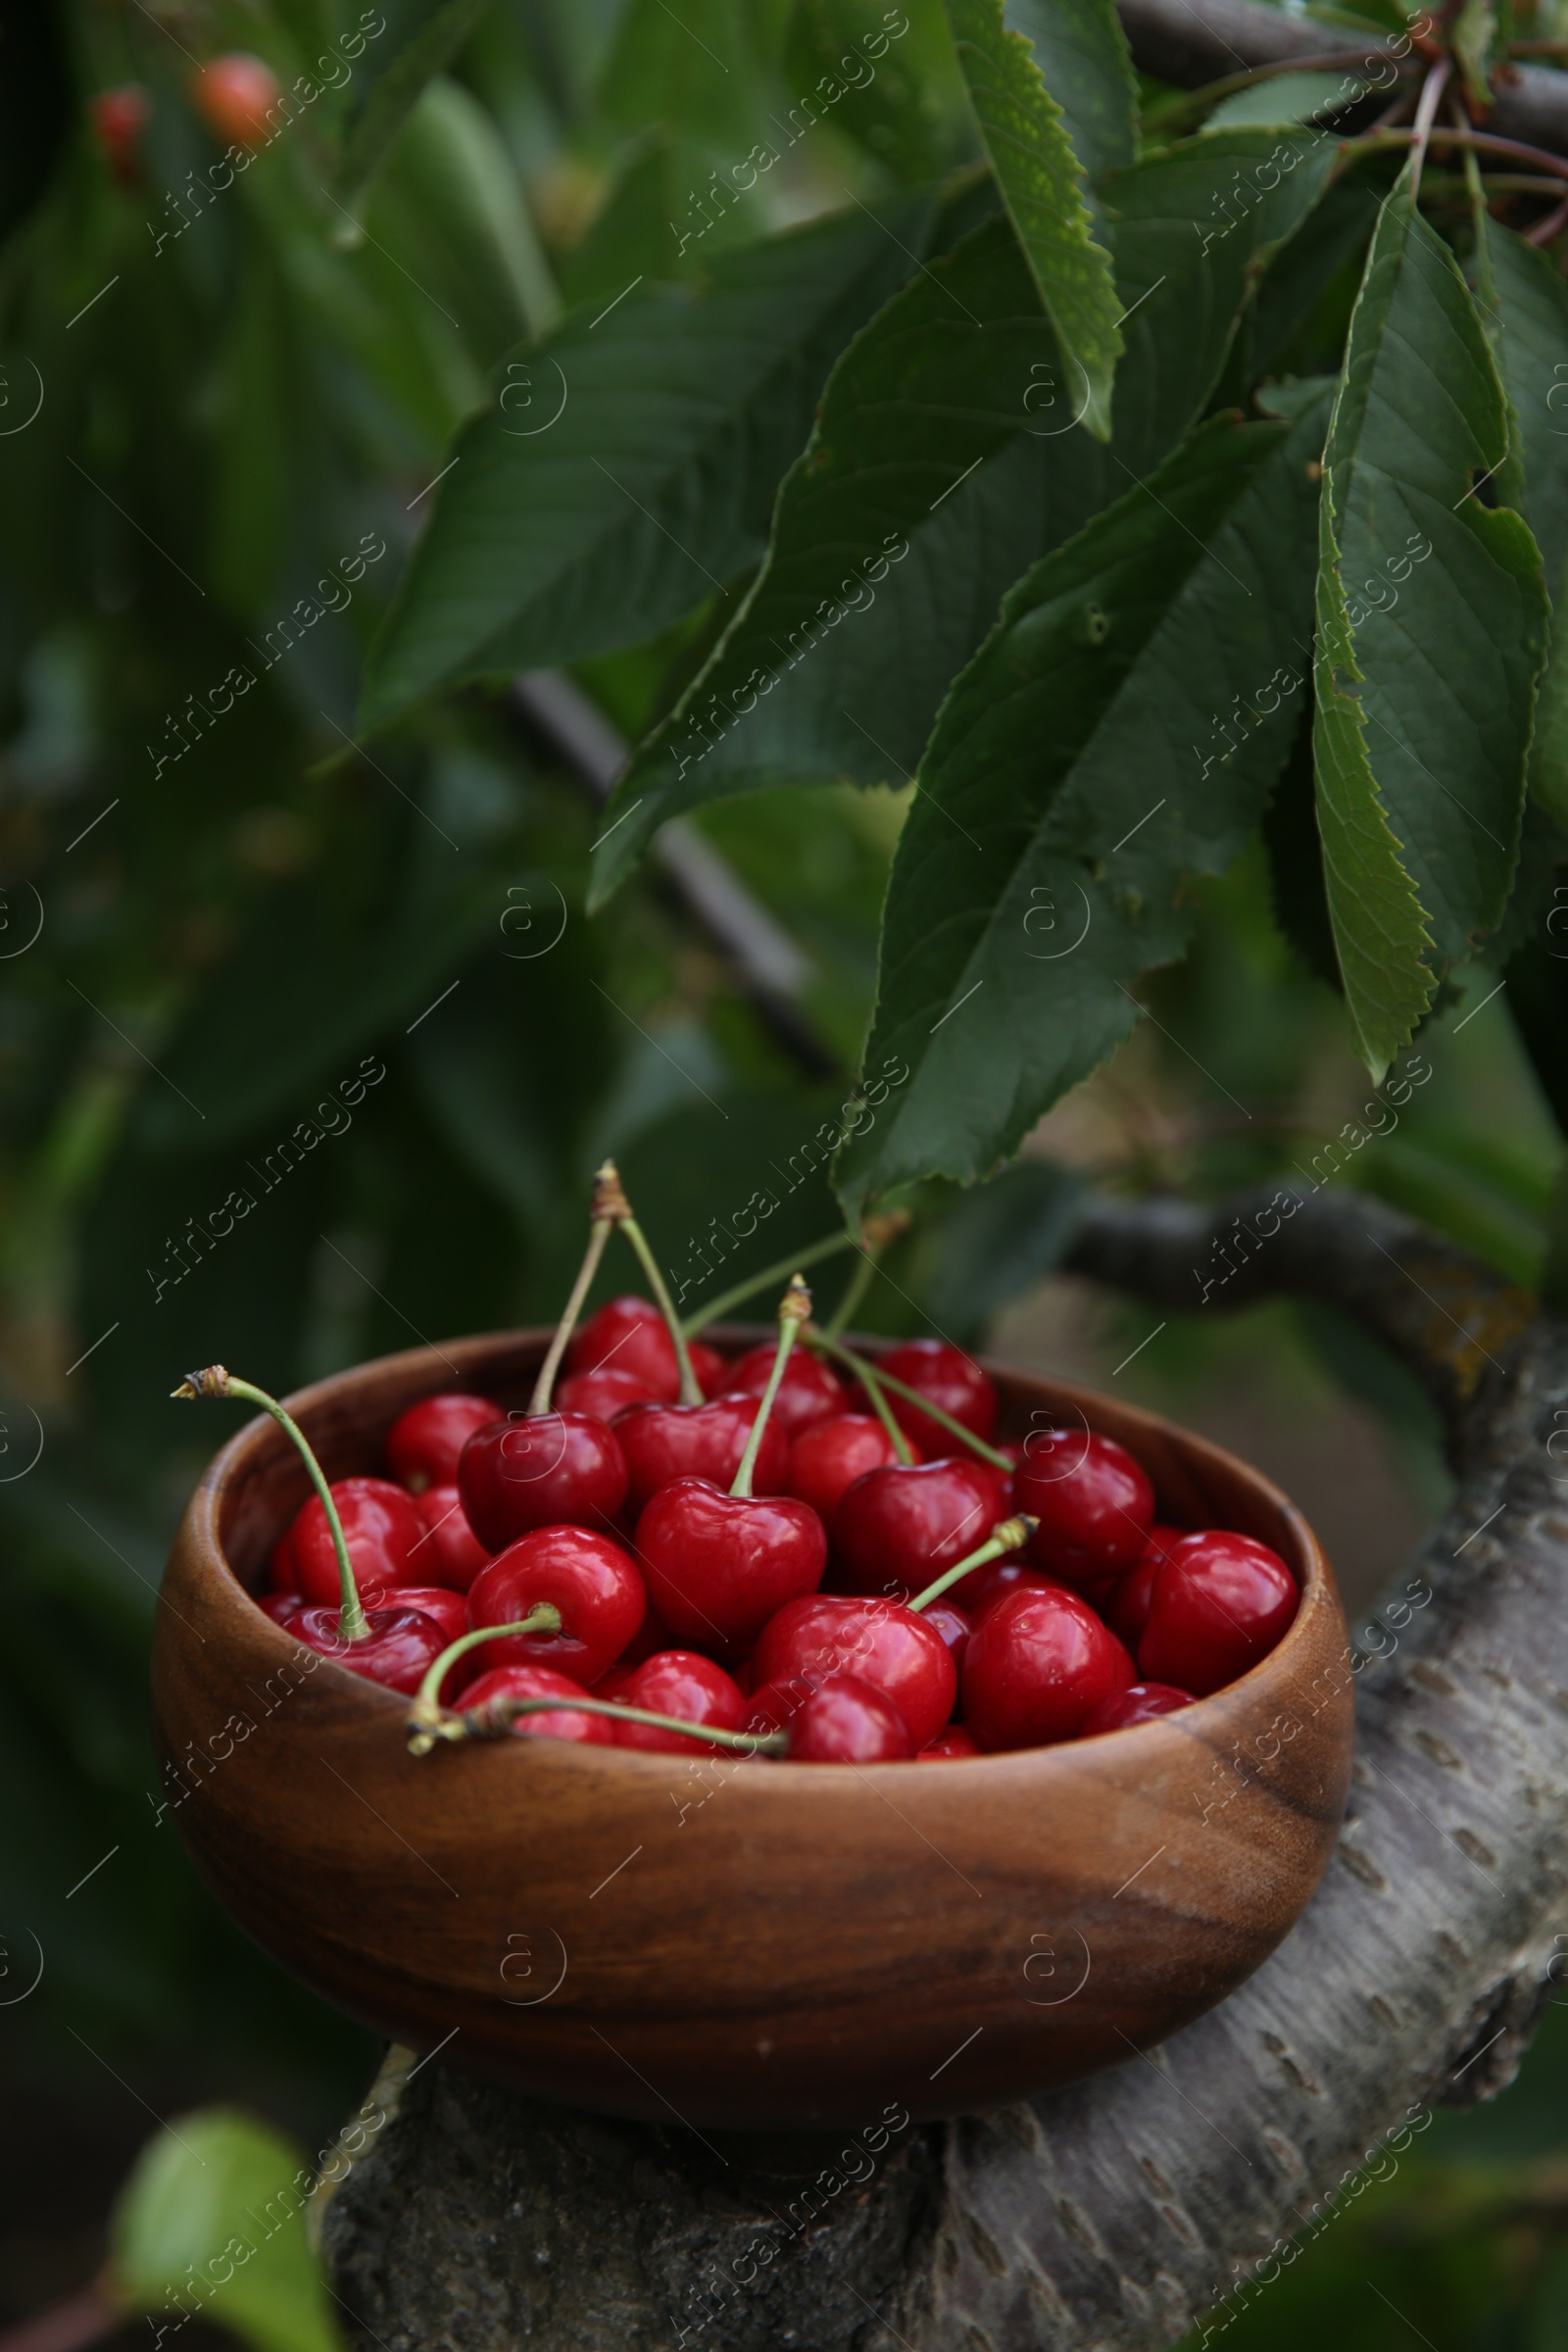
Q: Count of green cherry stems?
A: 11